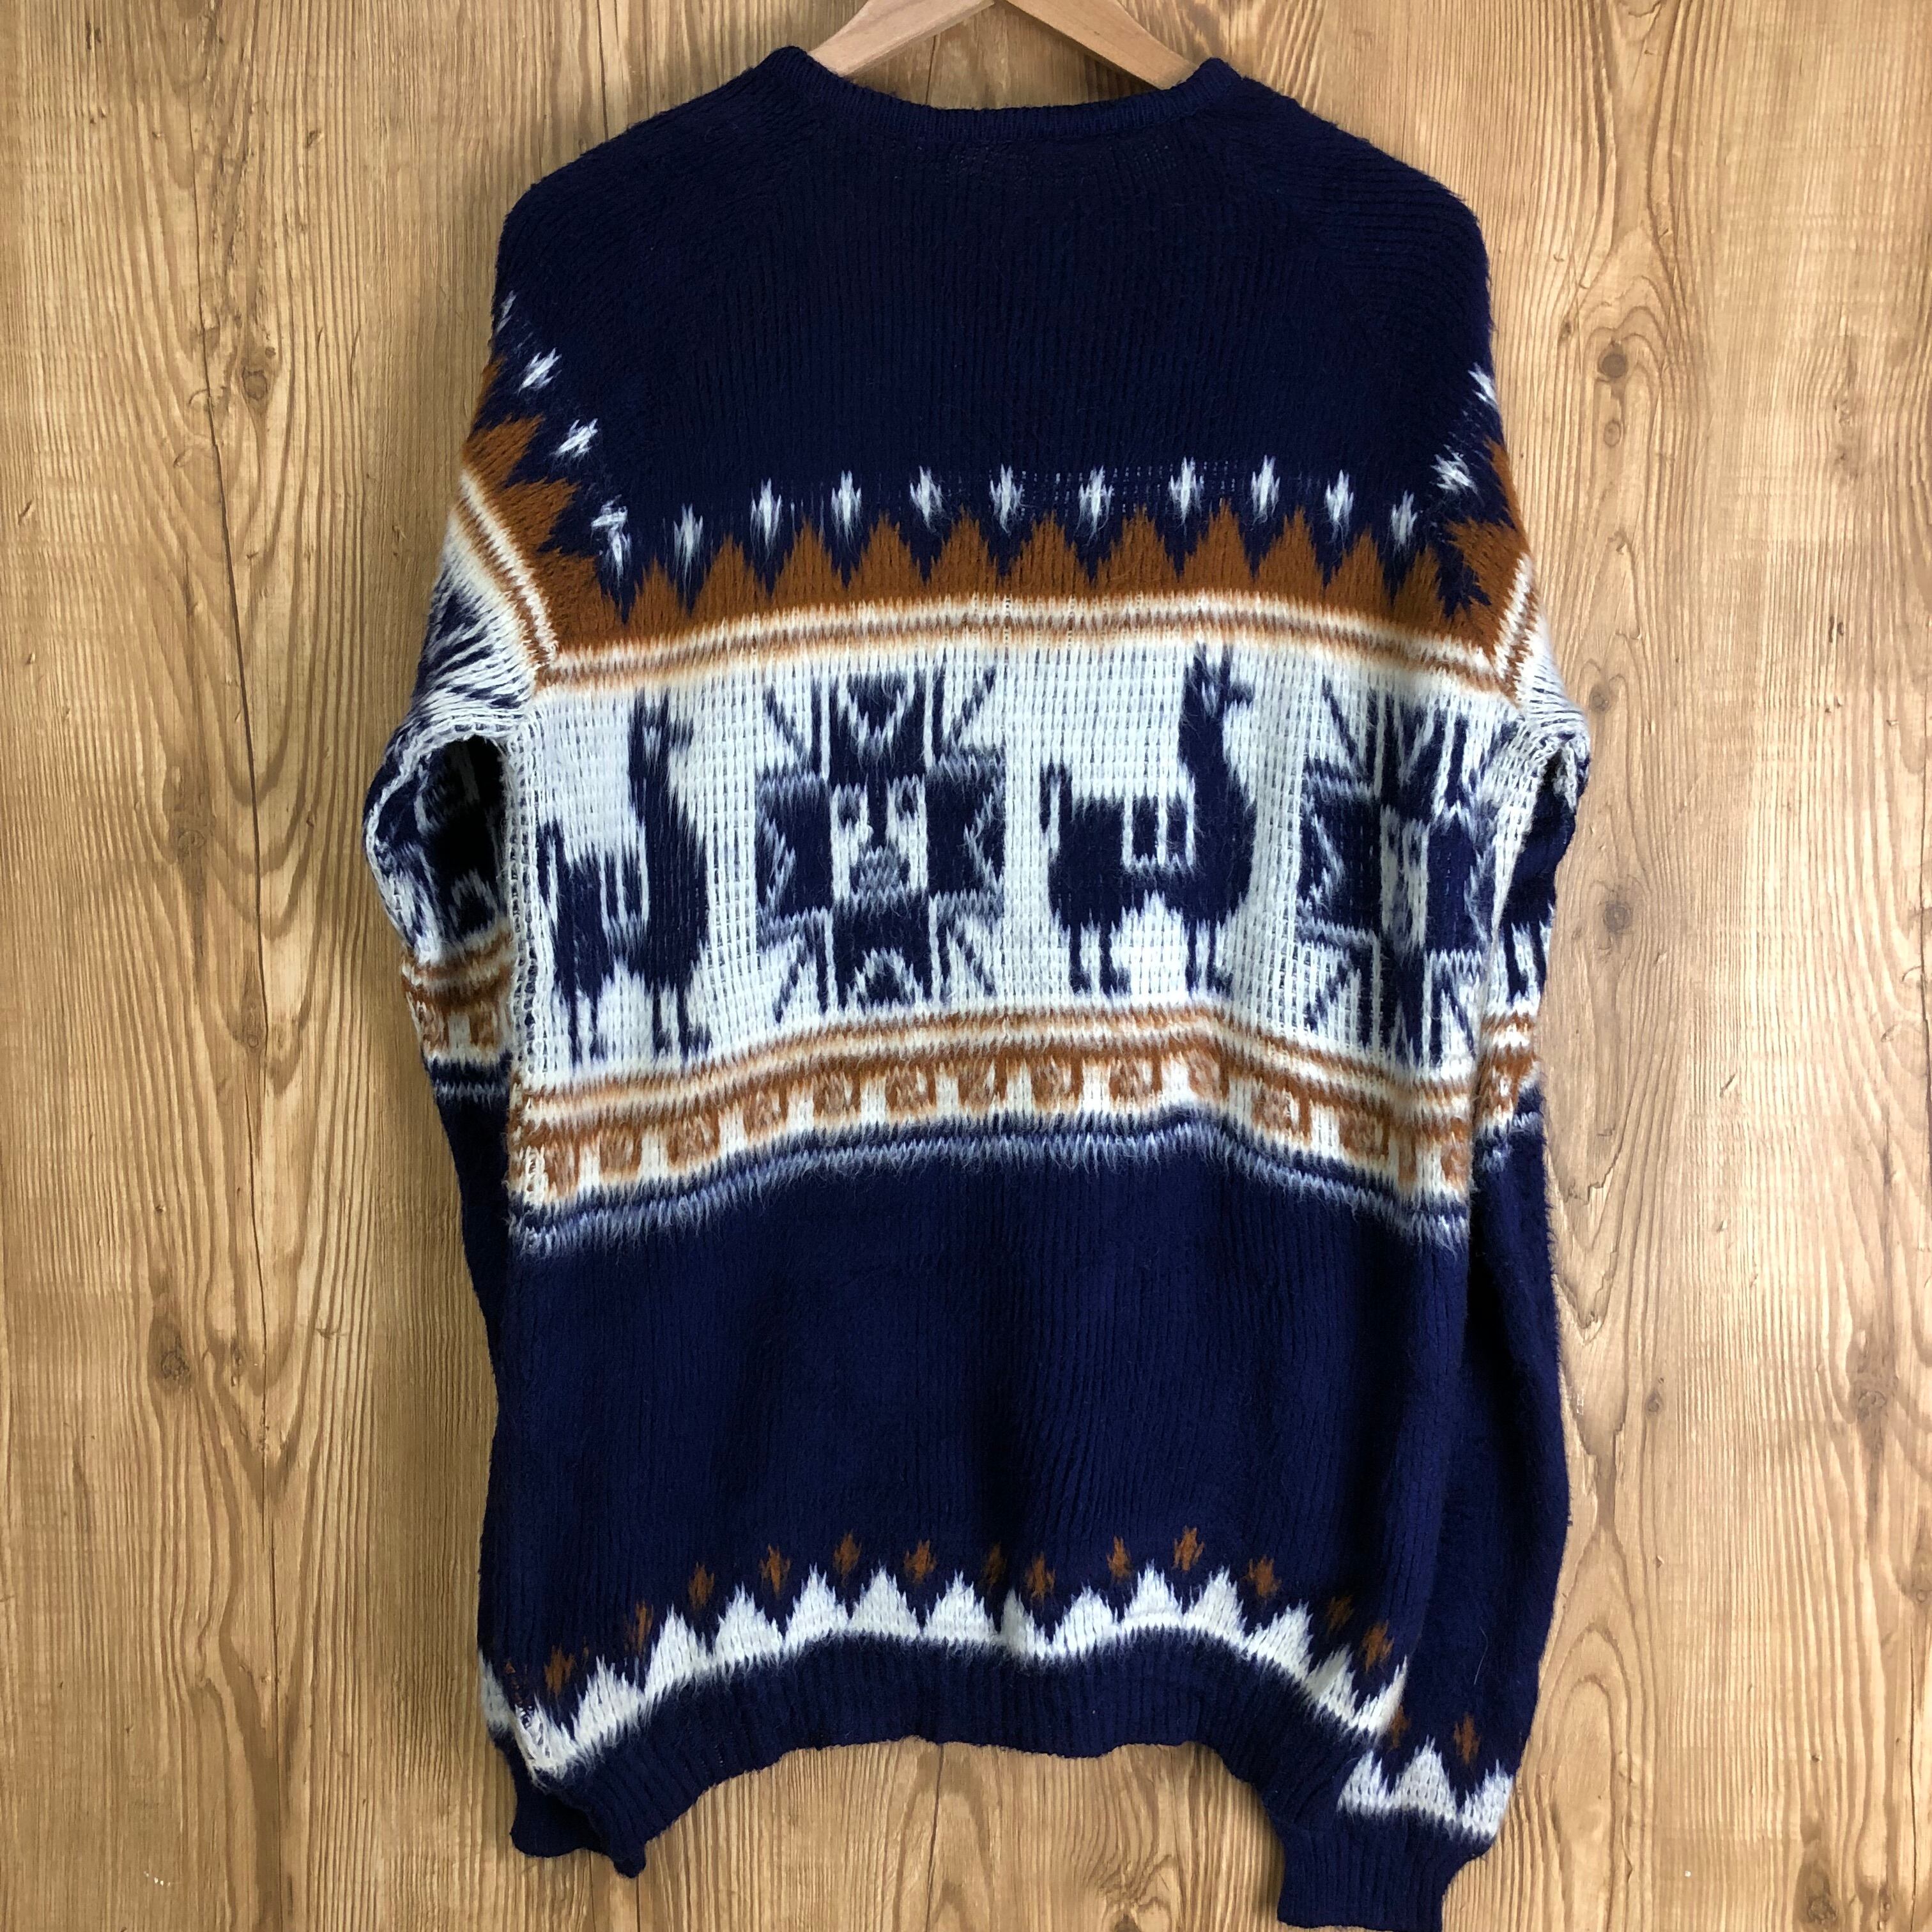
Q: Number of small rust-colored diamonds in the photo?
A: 15